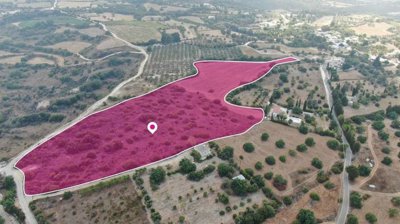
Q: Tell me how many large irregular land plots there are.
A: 1